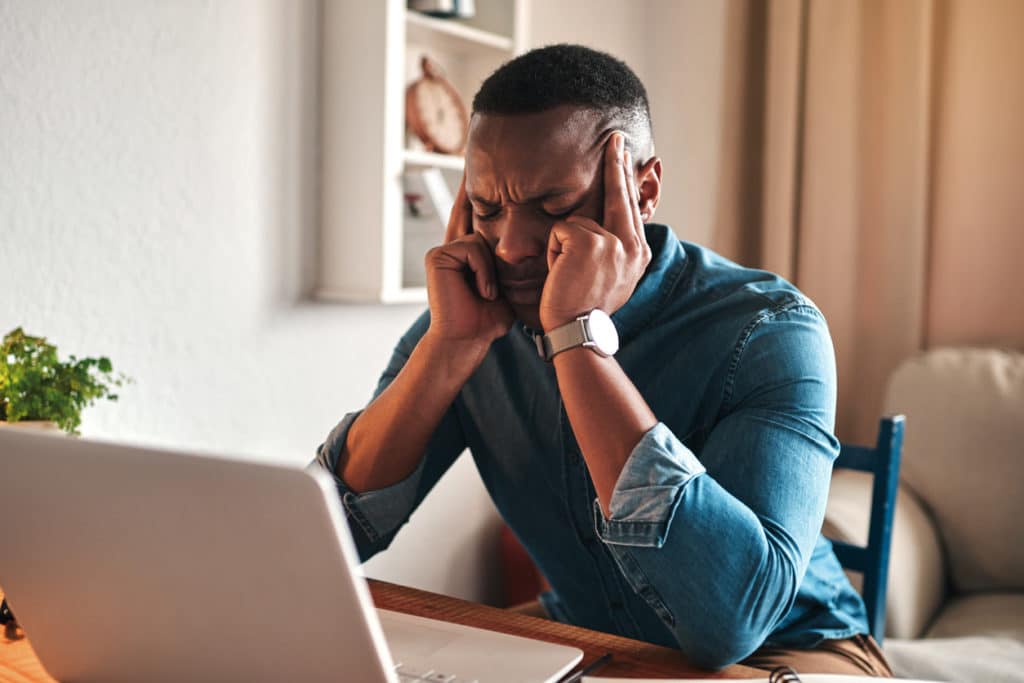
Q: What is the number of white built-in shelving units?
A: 1